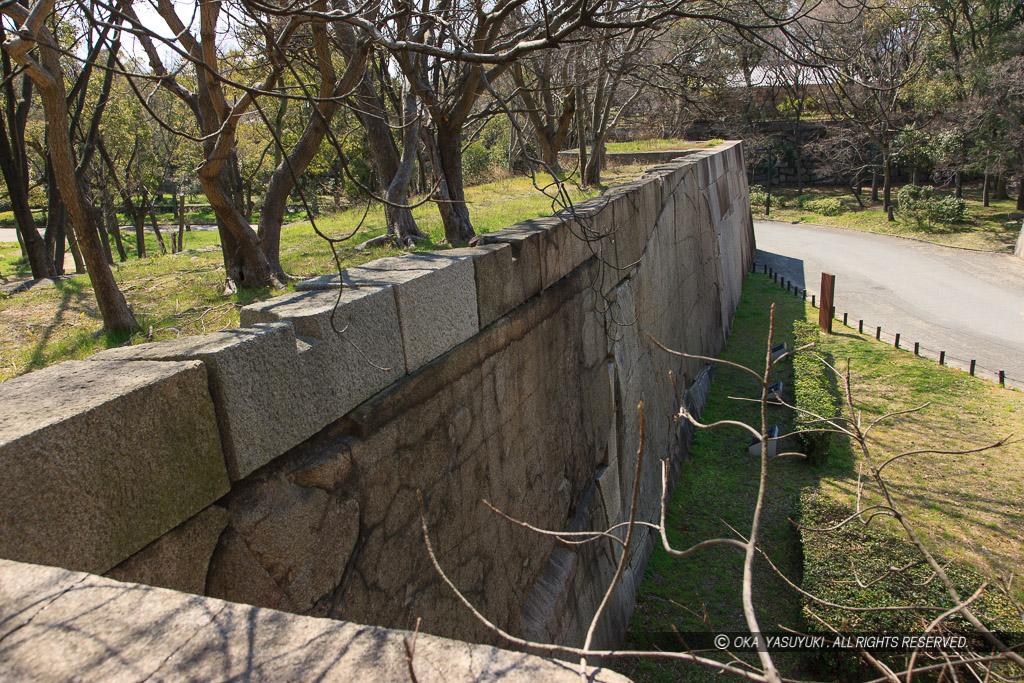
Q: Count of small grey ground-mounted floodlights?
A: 3